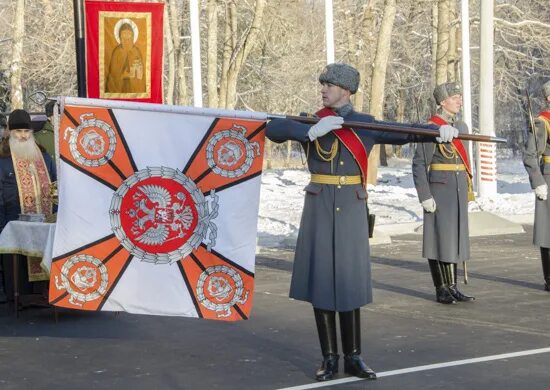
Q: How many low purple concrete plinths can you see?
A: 0